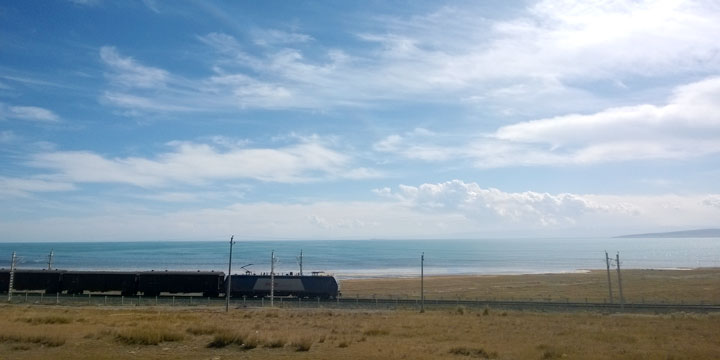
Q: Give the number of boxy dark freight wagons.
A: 3